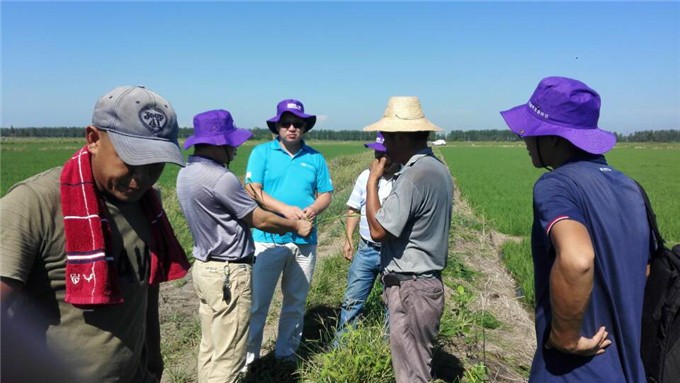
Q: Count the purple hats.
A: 4